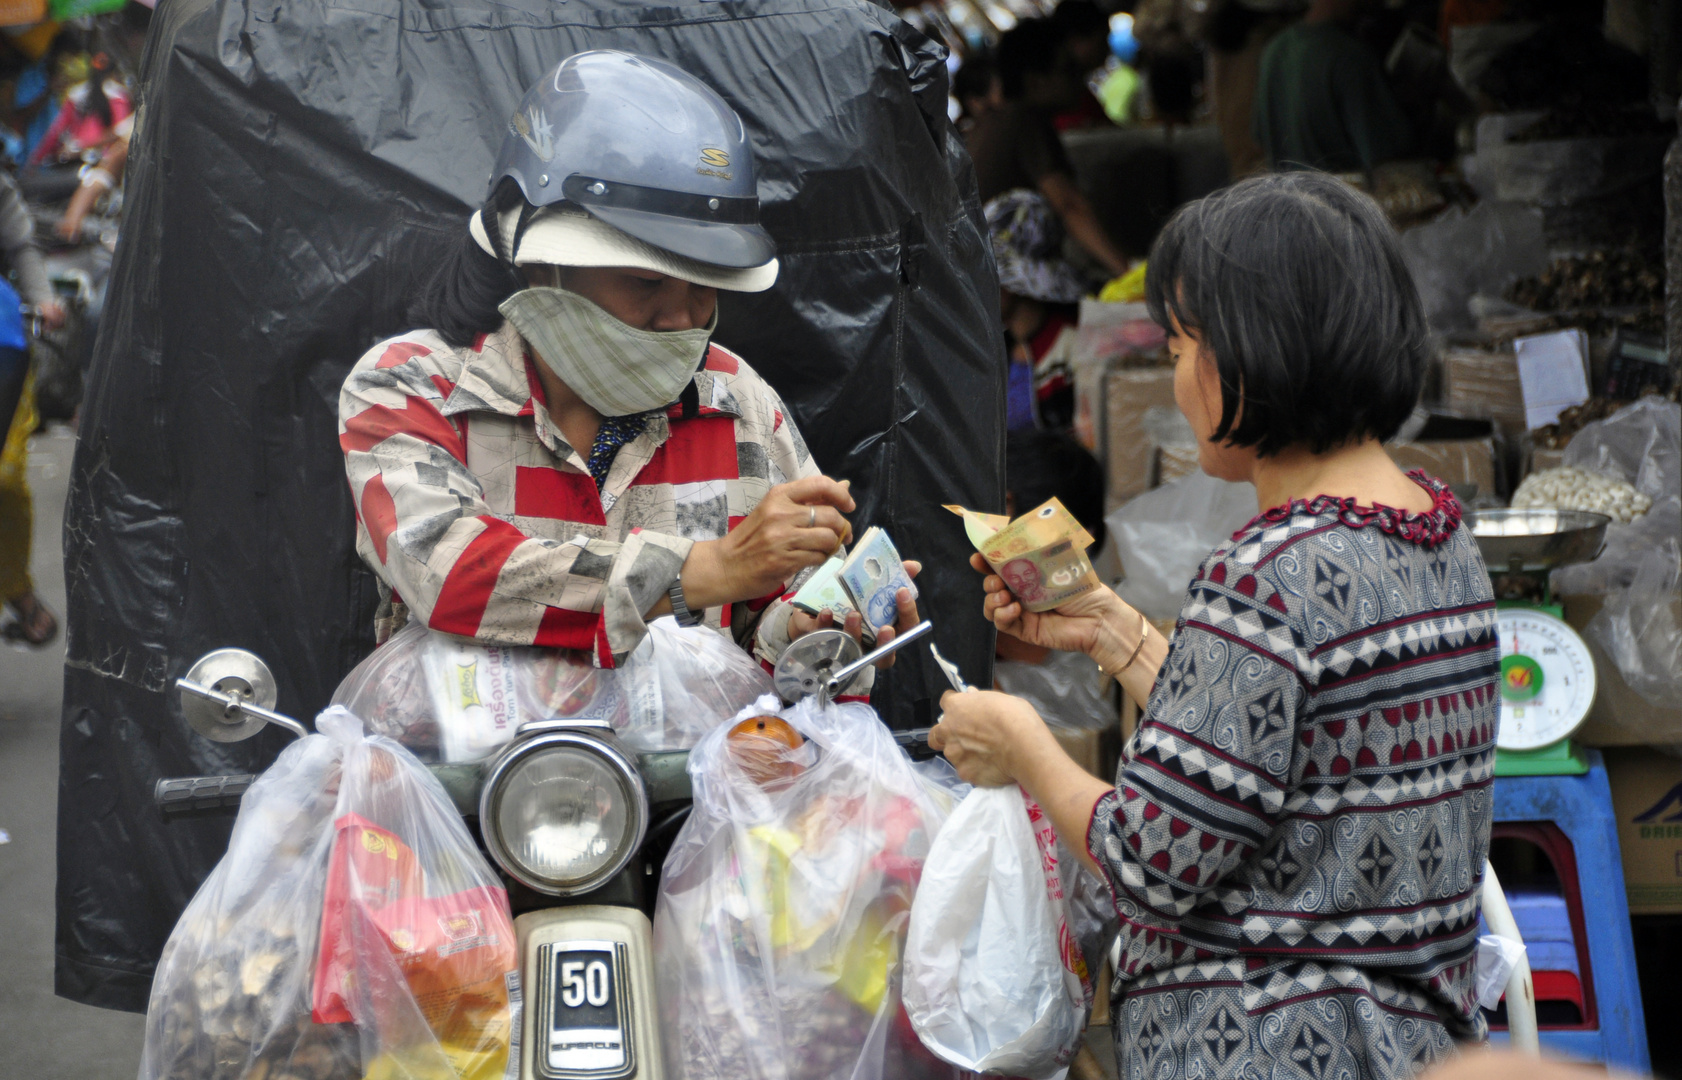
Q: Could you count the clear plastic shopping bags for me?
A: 3